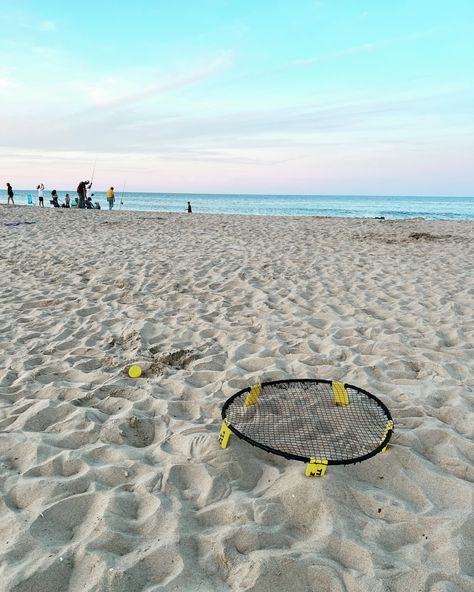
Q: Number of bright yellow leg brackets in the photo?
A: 5